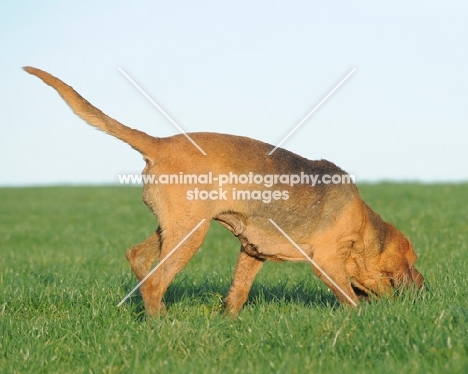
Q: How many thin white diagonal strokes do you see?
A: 4